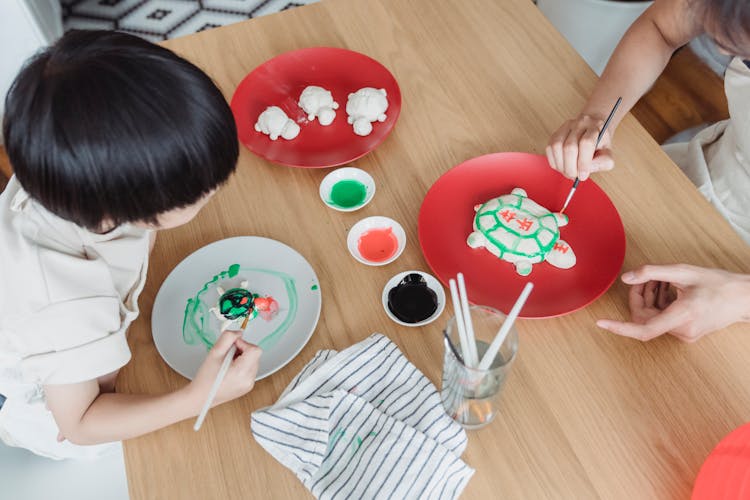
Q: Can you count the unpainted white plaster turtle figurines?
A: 3